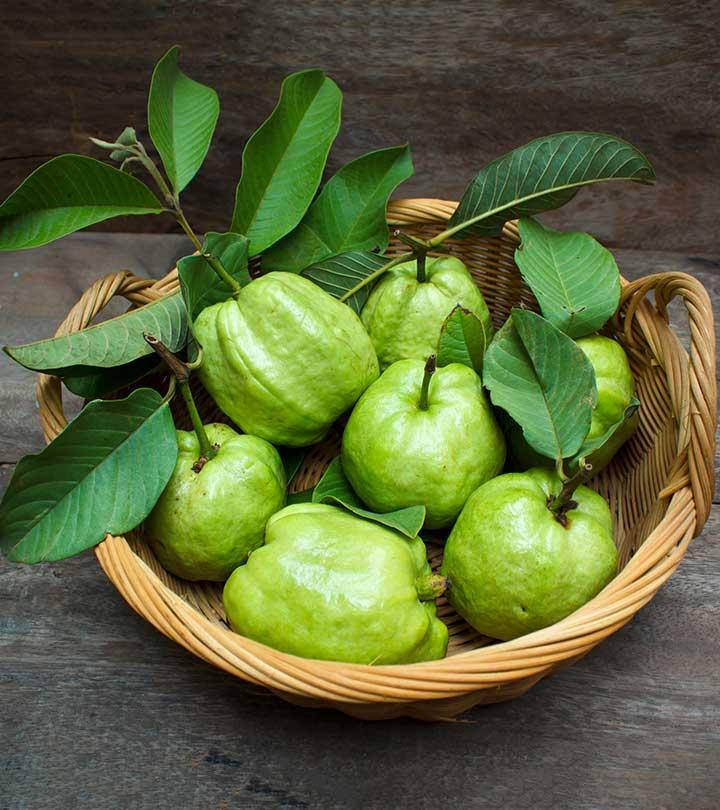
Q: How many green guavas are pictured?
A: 7